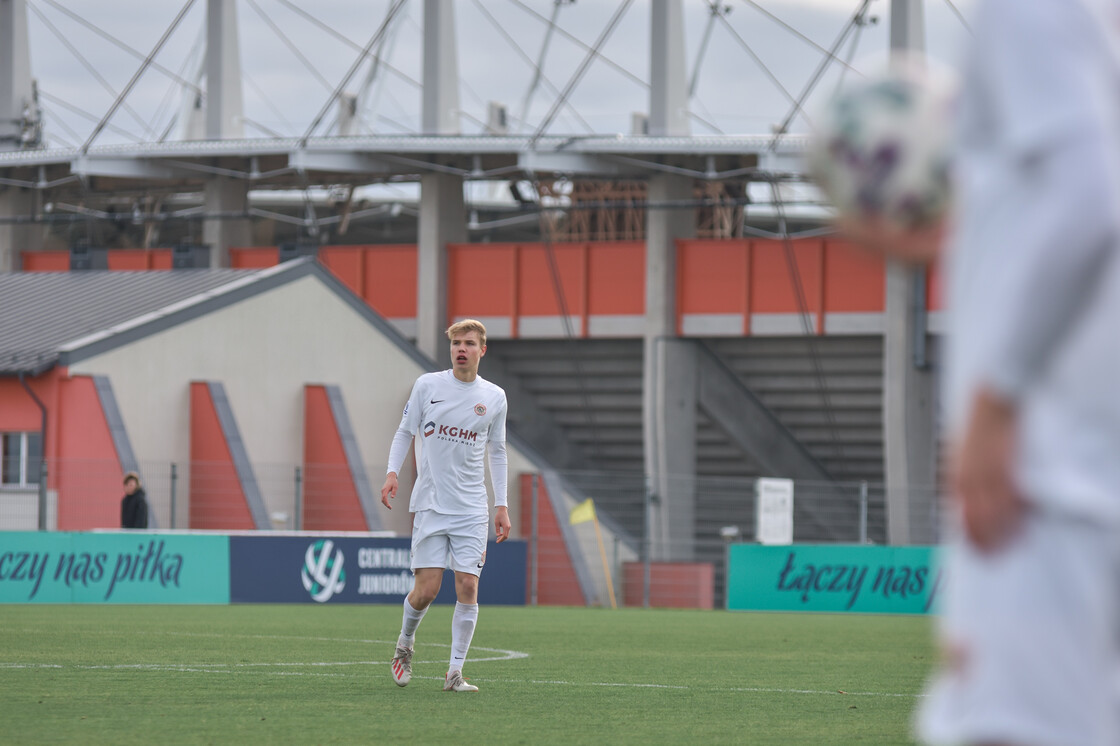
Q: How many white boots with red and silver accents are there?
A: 2